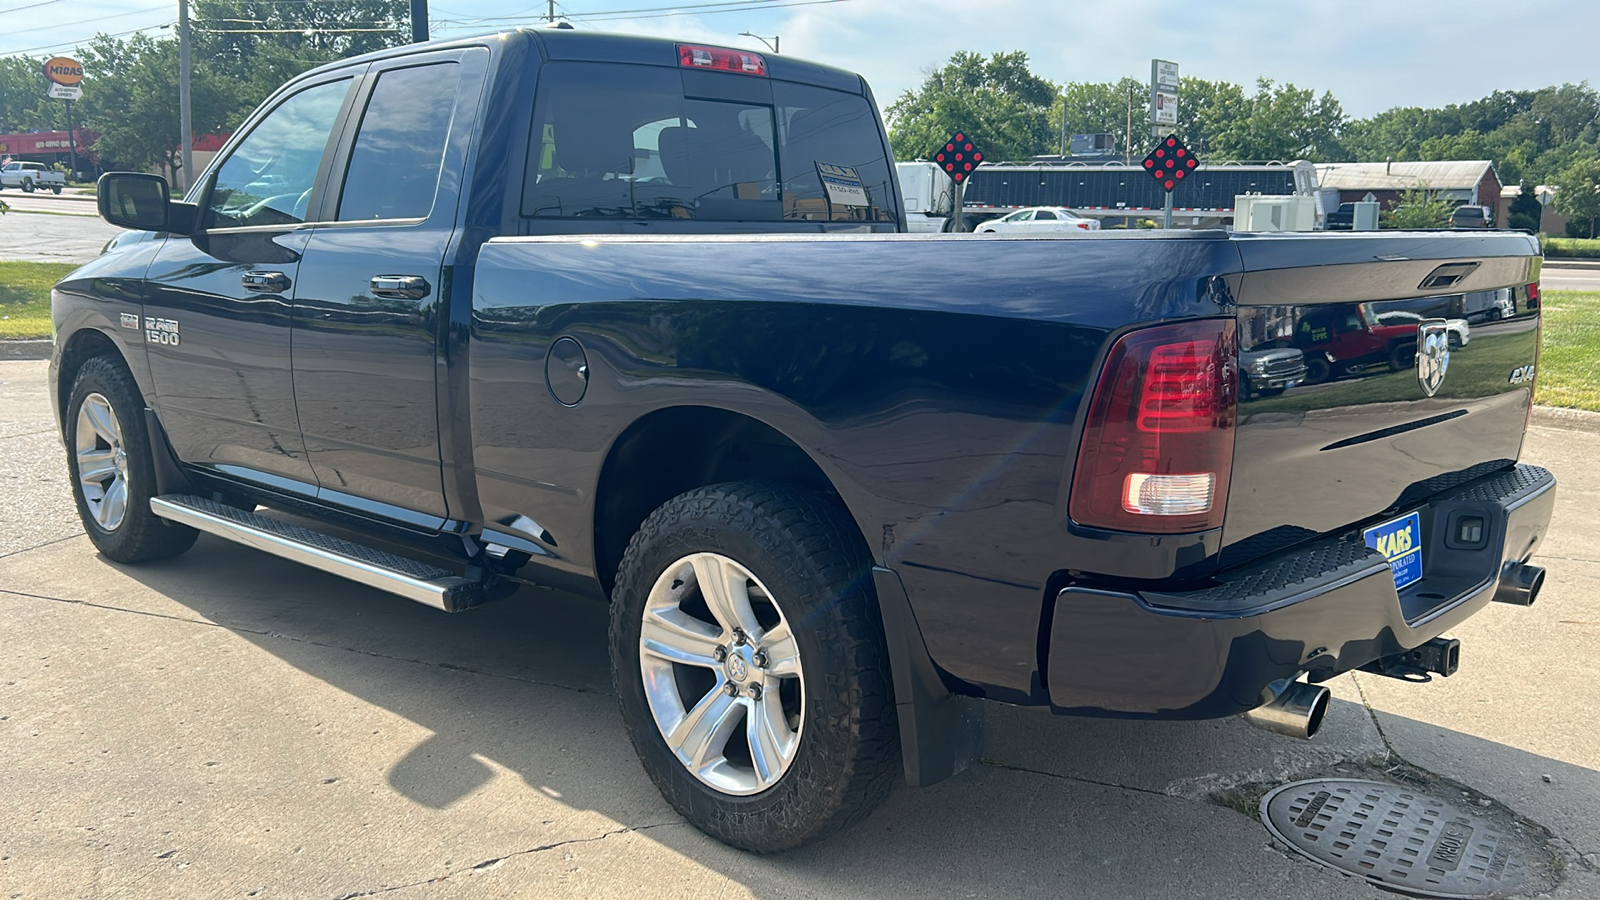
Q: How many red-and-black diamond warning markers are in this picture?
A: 2